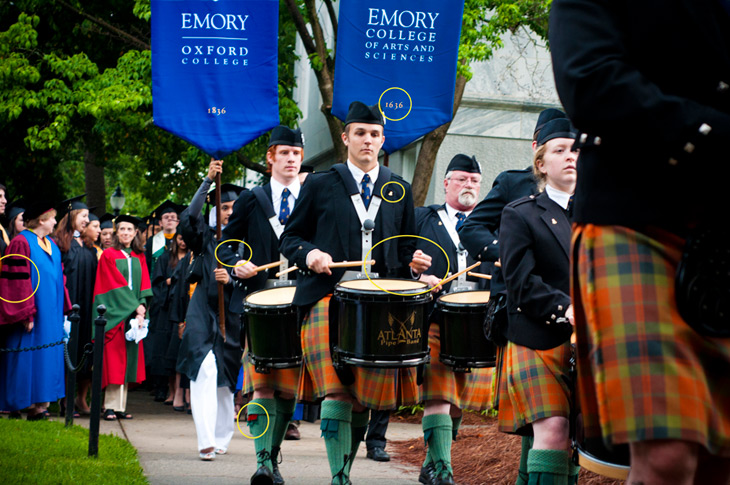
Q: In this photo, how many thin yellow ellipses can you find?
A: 6